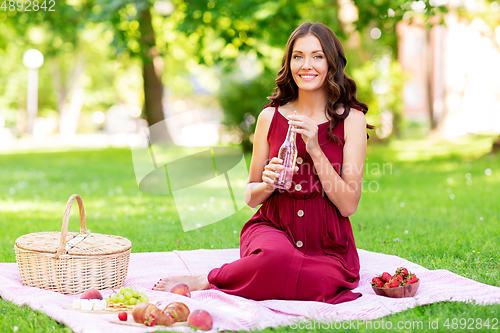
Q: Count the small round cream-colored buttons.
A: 4